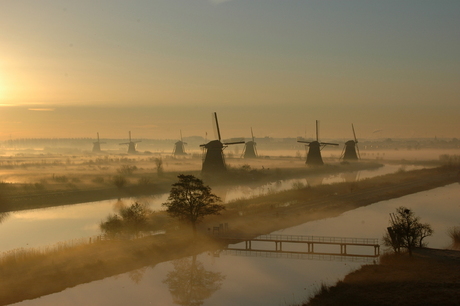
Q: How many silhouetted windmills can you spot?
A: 7